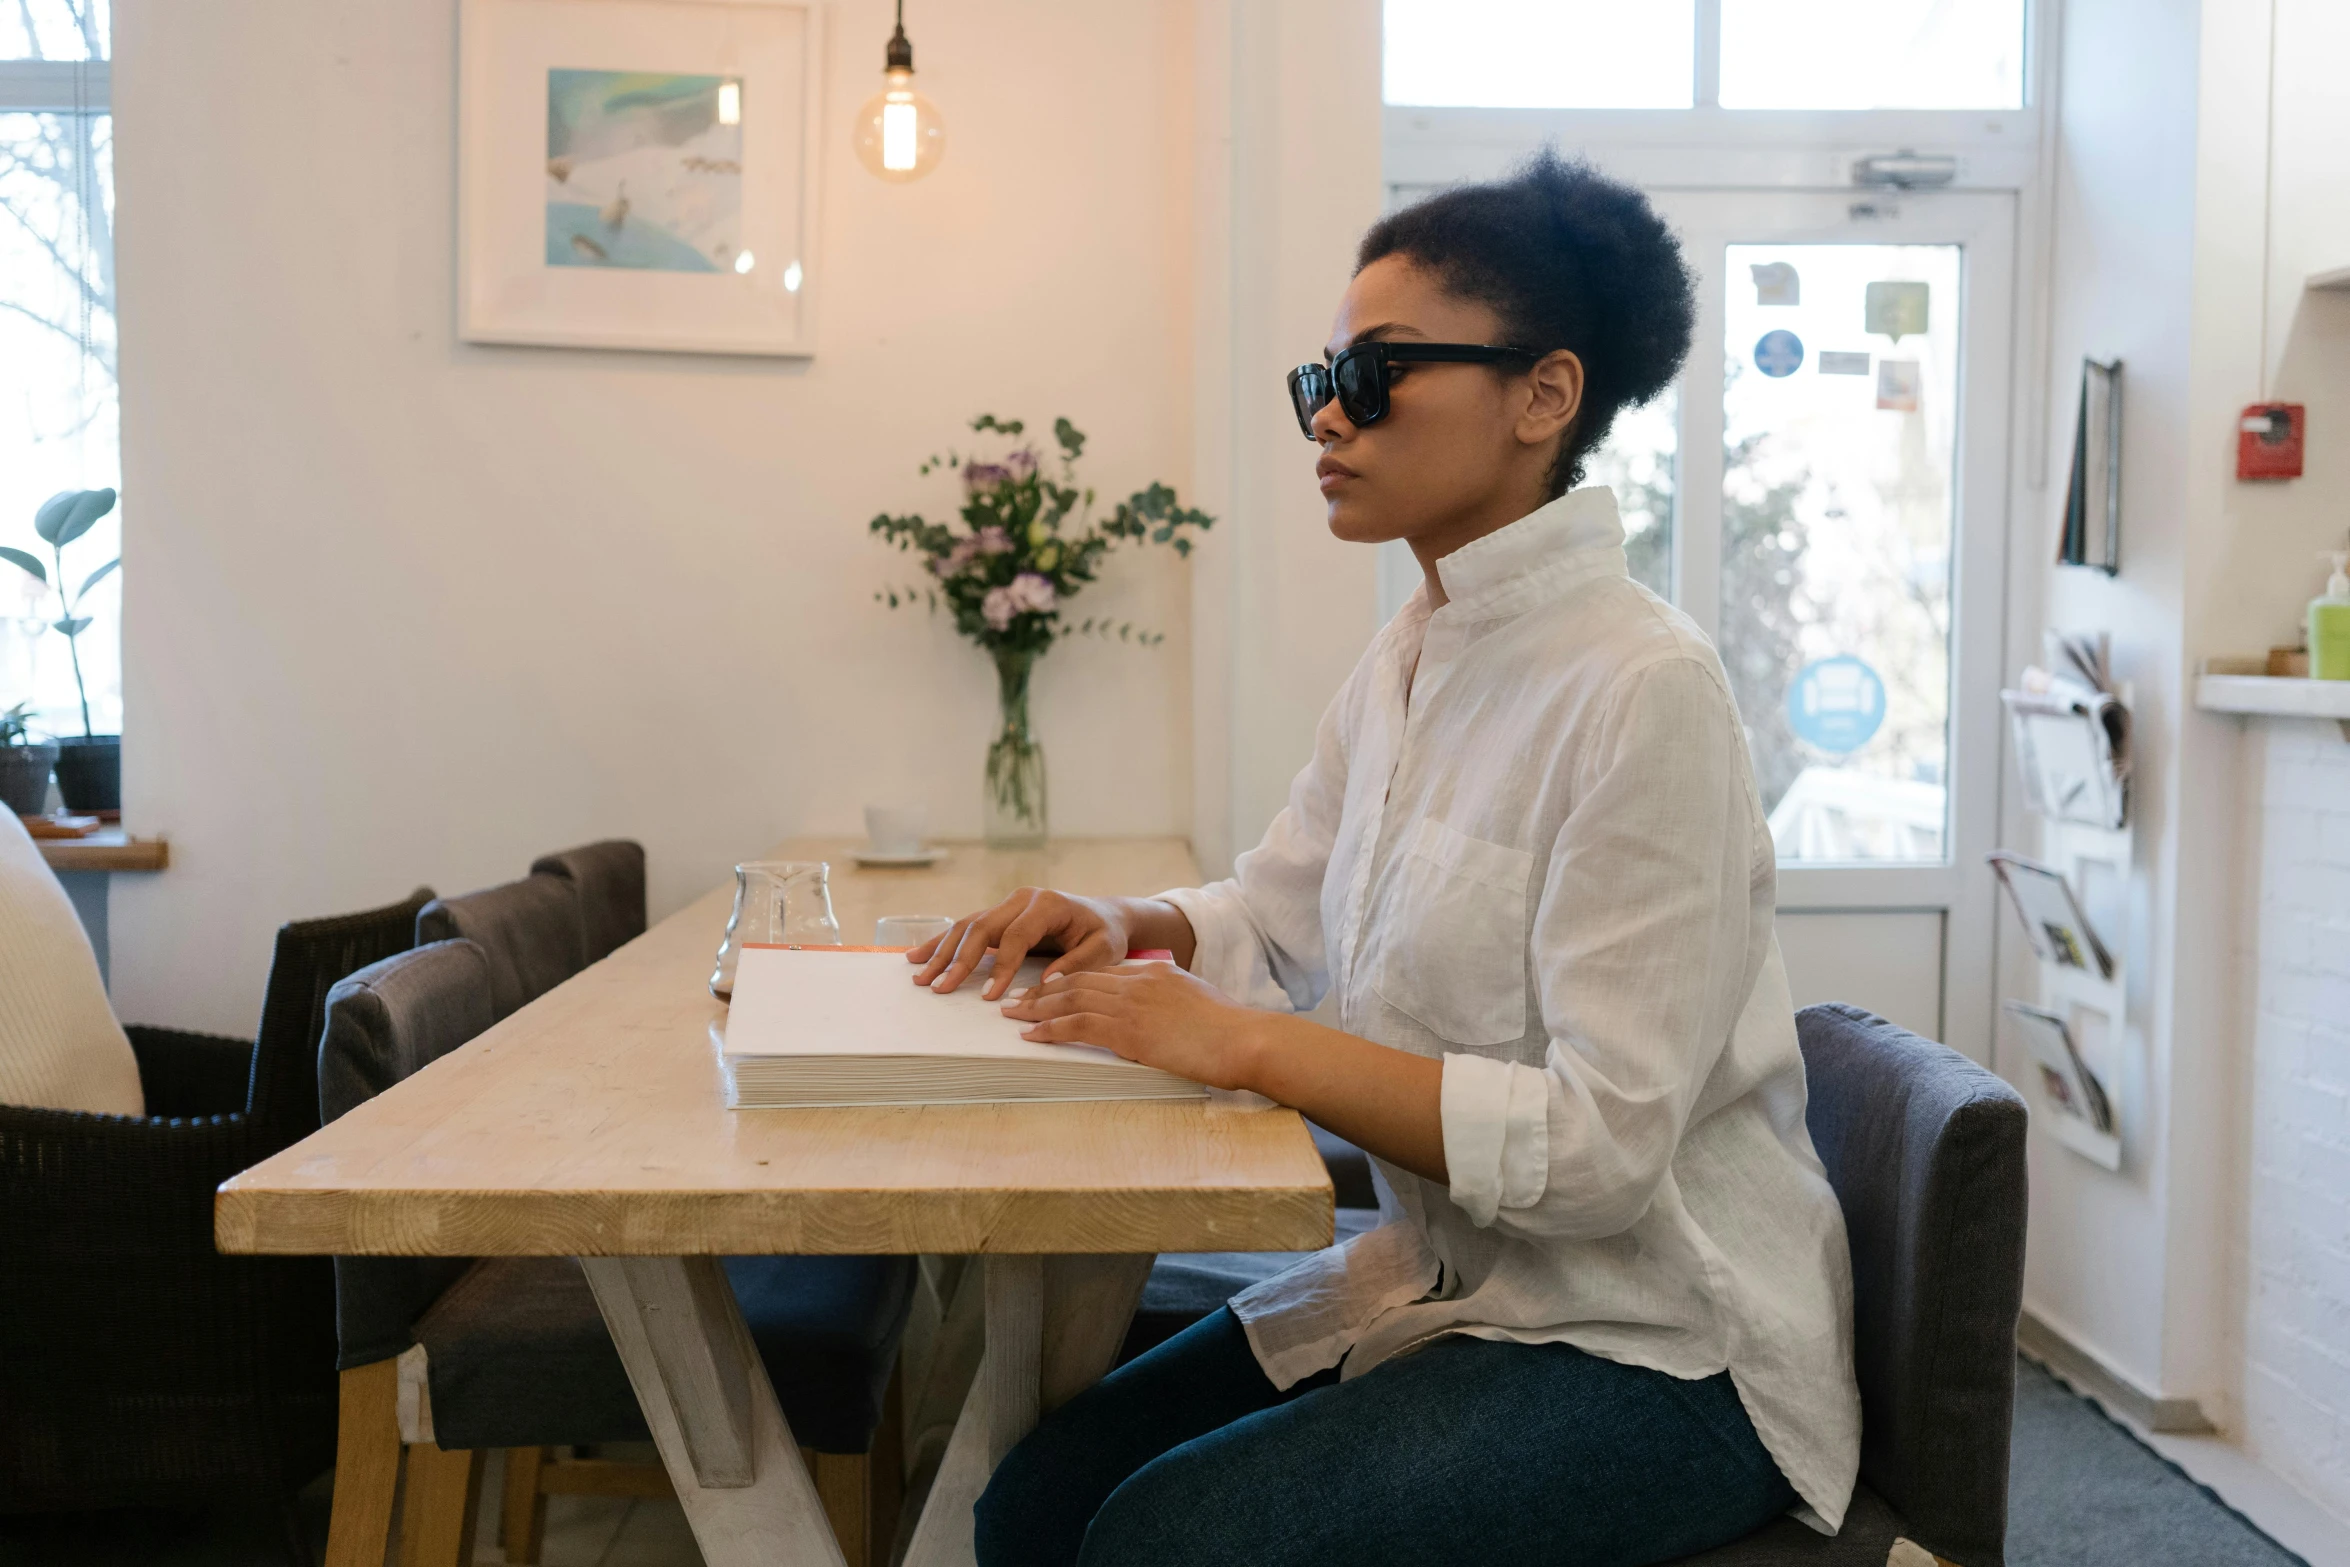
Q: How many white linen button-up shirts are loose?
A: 1